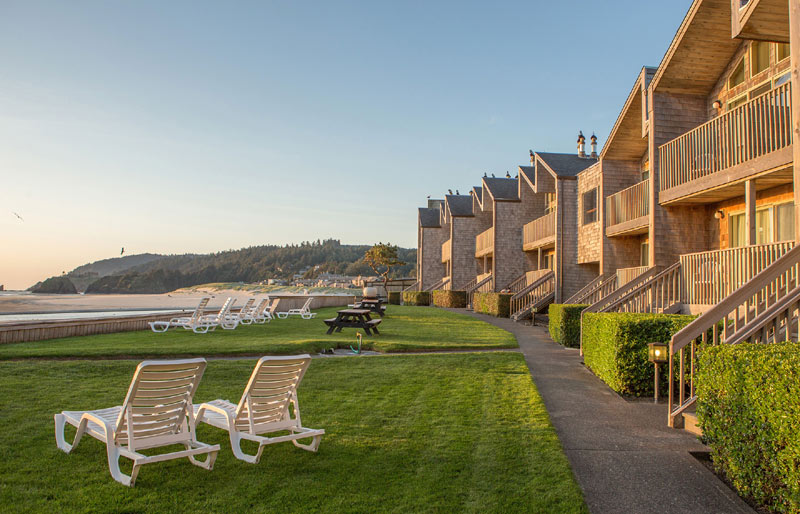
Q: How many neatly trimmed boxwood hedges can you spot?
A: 7